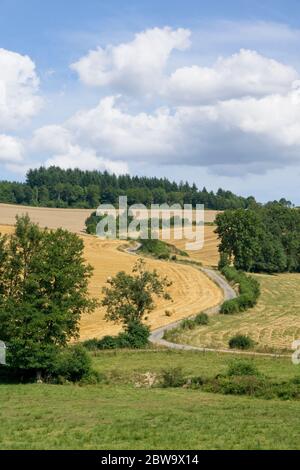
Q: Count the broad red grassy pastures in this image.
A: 0